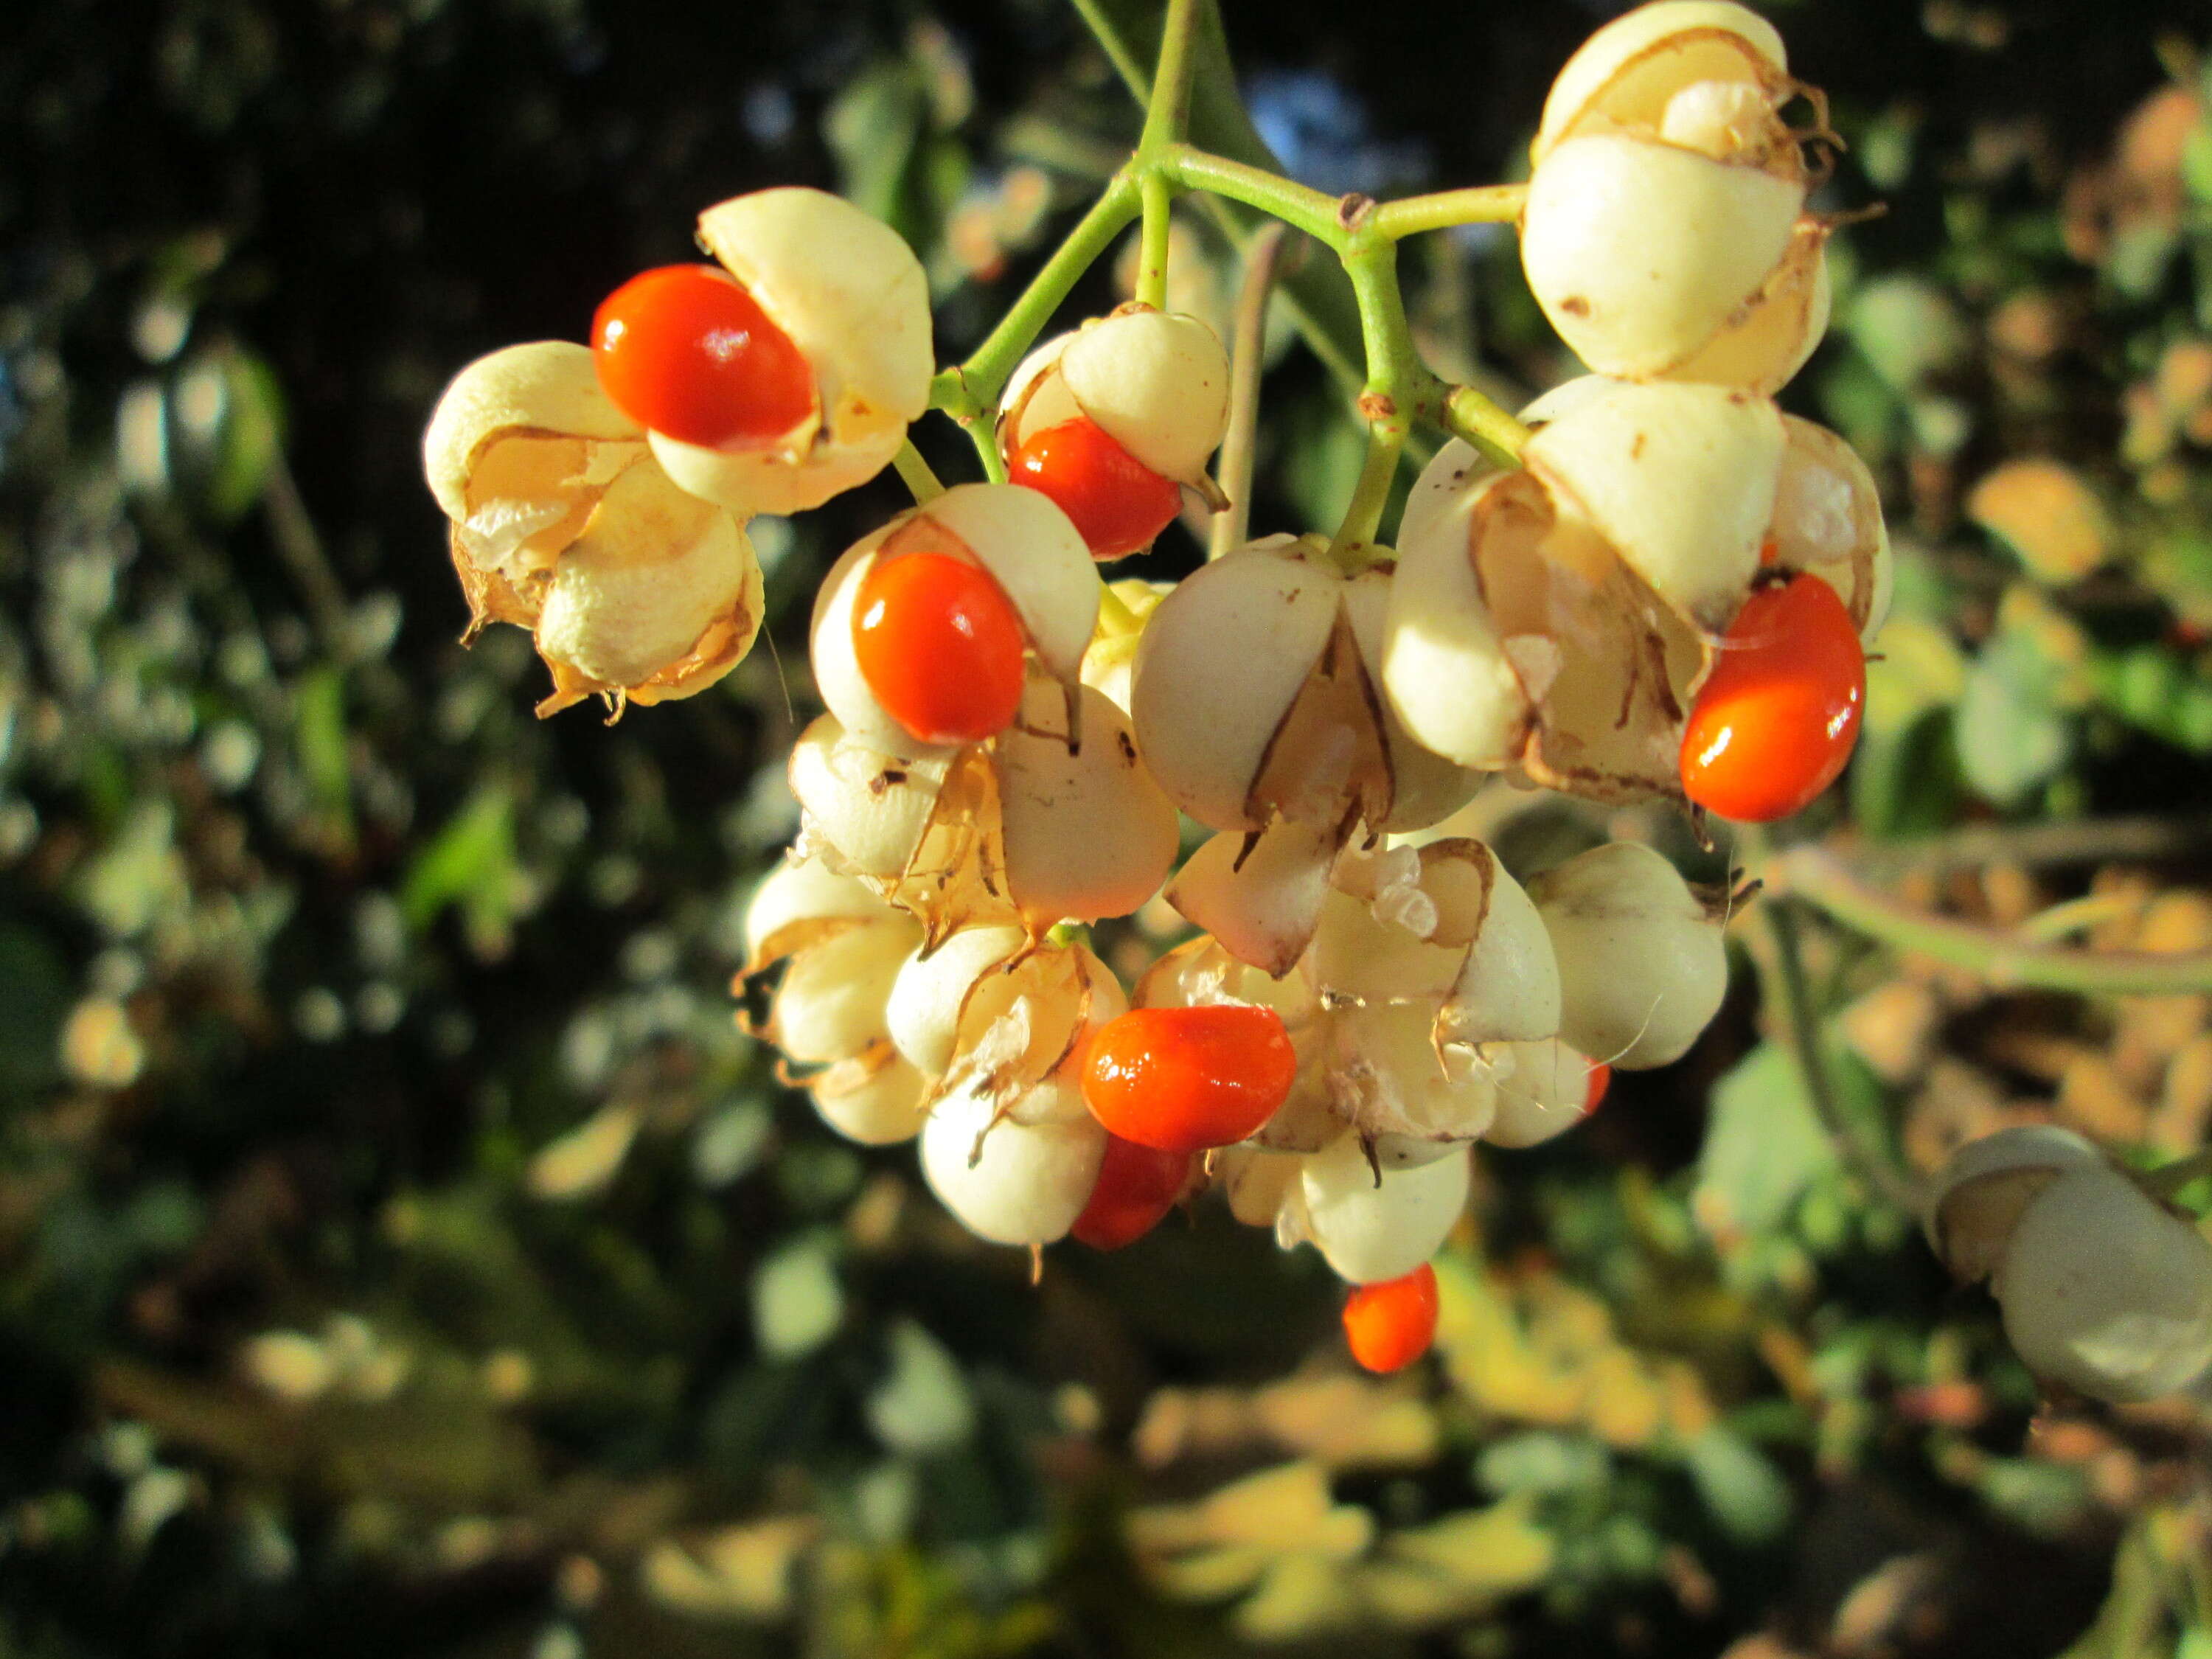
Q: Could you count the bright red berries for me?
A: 8